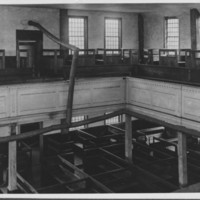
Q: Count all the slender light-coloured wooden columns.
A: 3